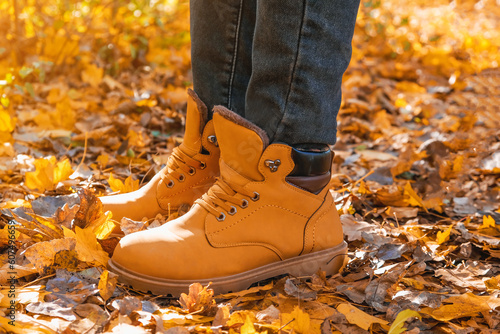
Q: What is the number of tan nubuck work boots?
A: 2